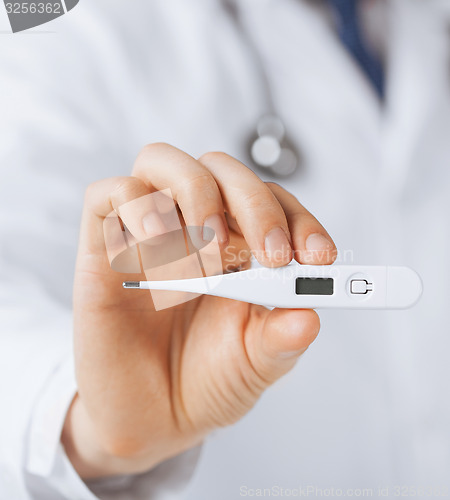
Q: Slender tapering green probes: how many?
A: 0